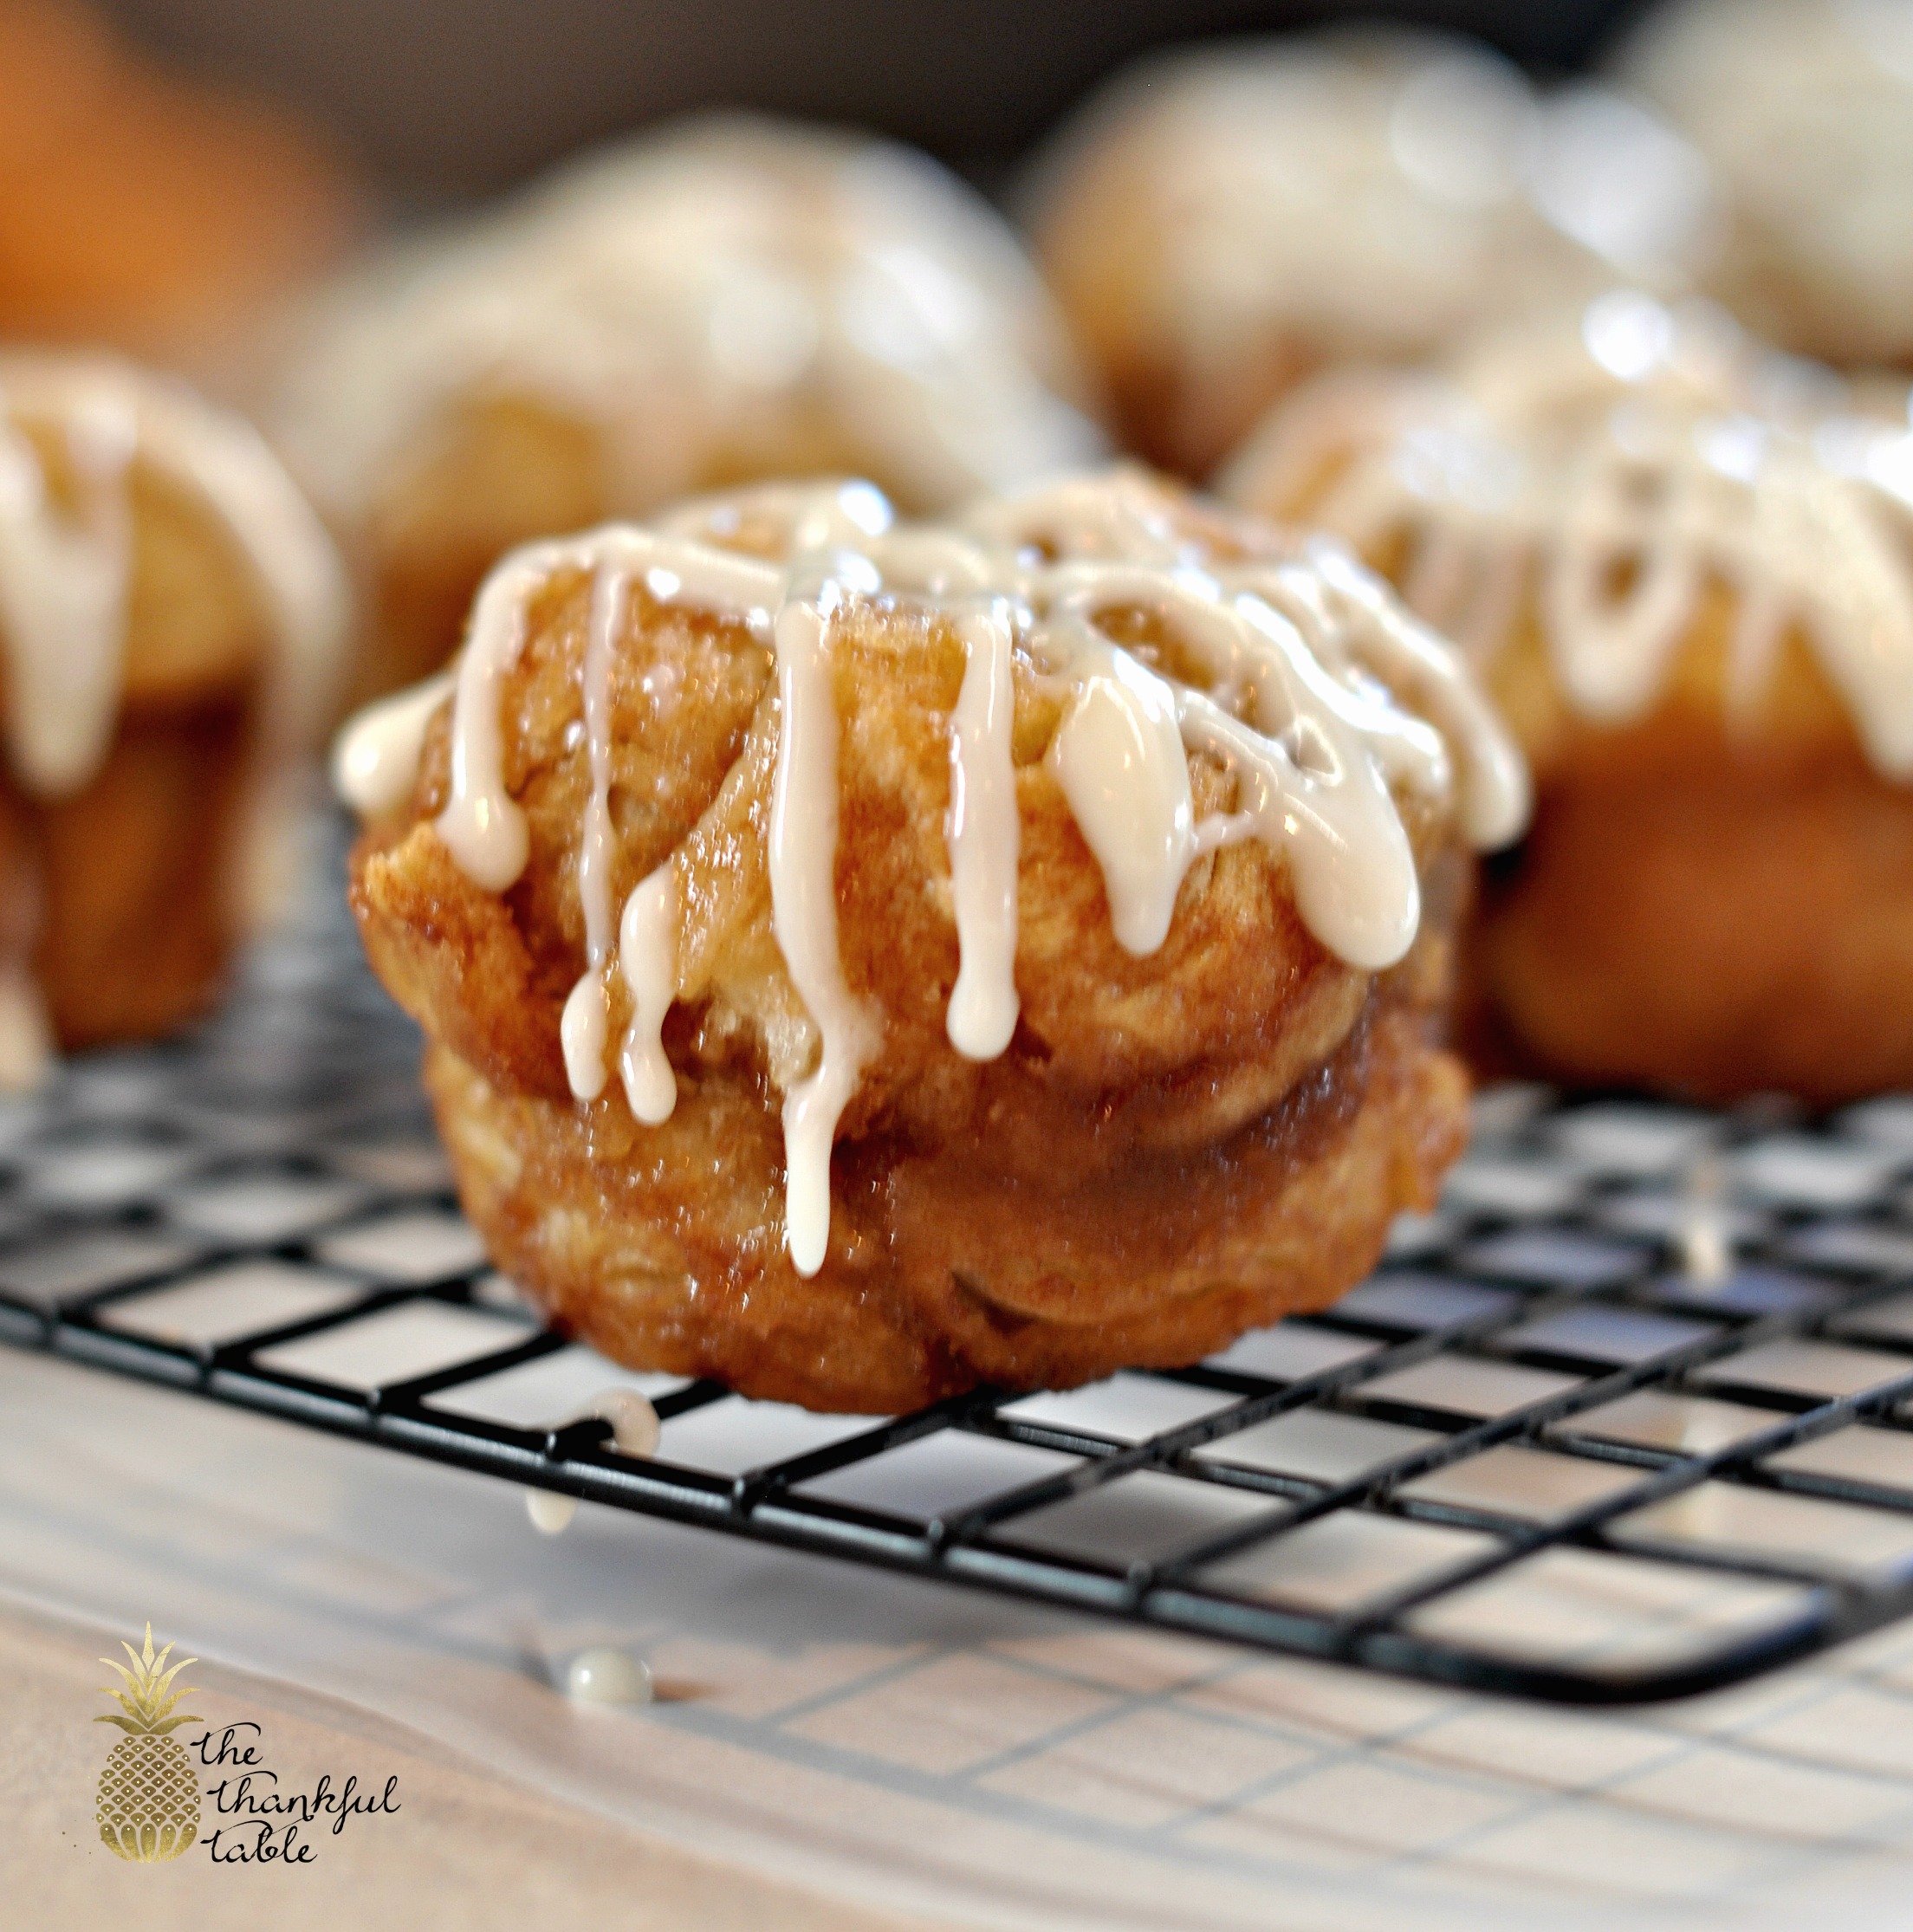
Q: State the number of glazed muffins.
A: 6